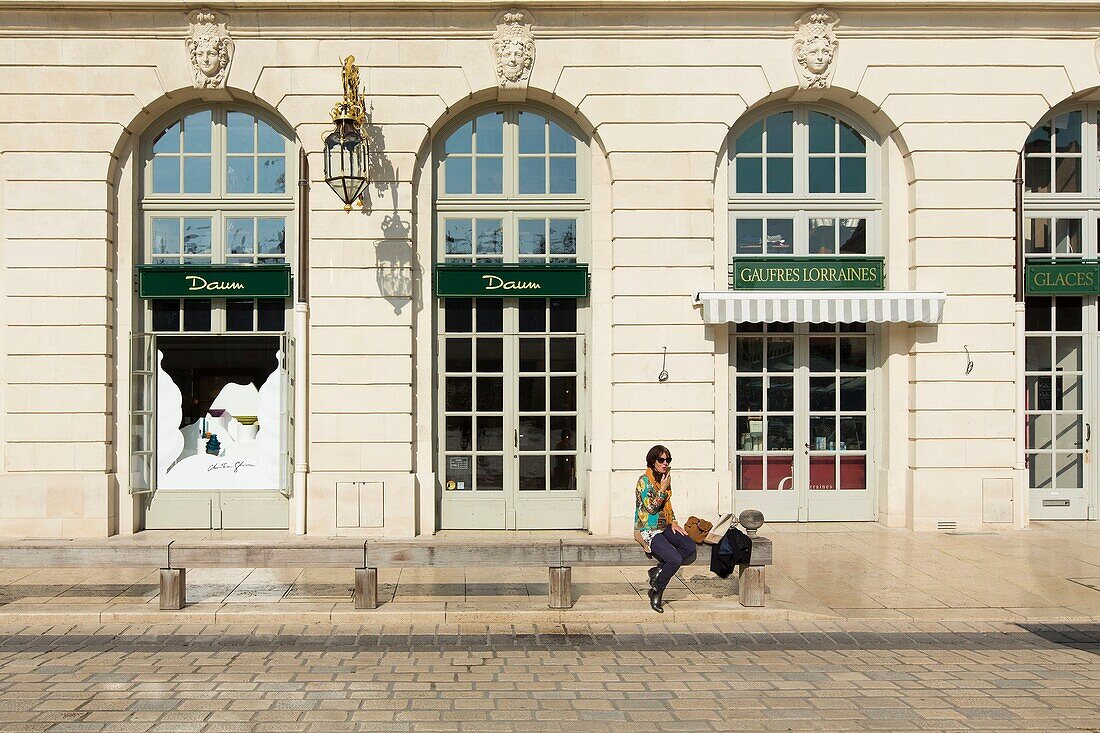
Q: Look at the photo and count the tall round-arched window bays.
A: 4